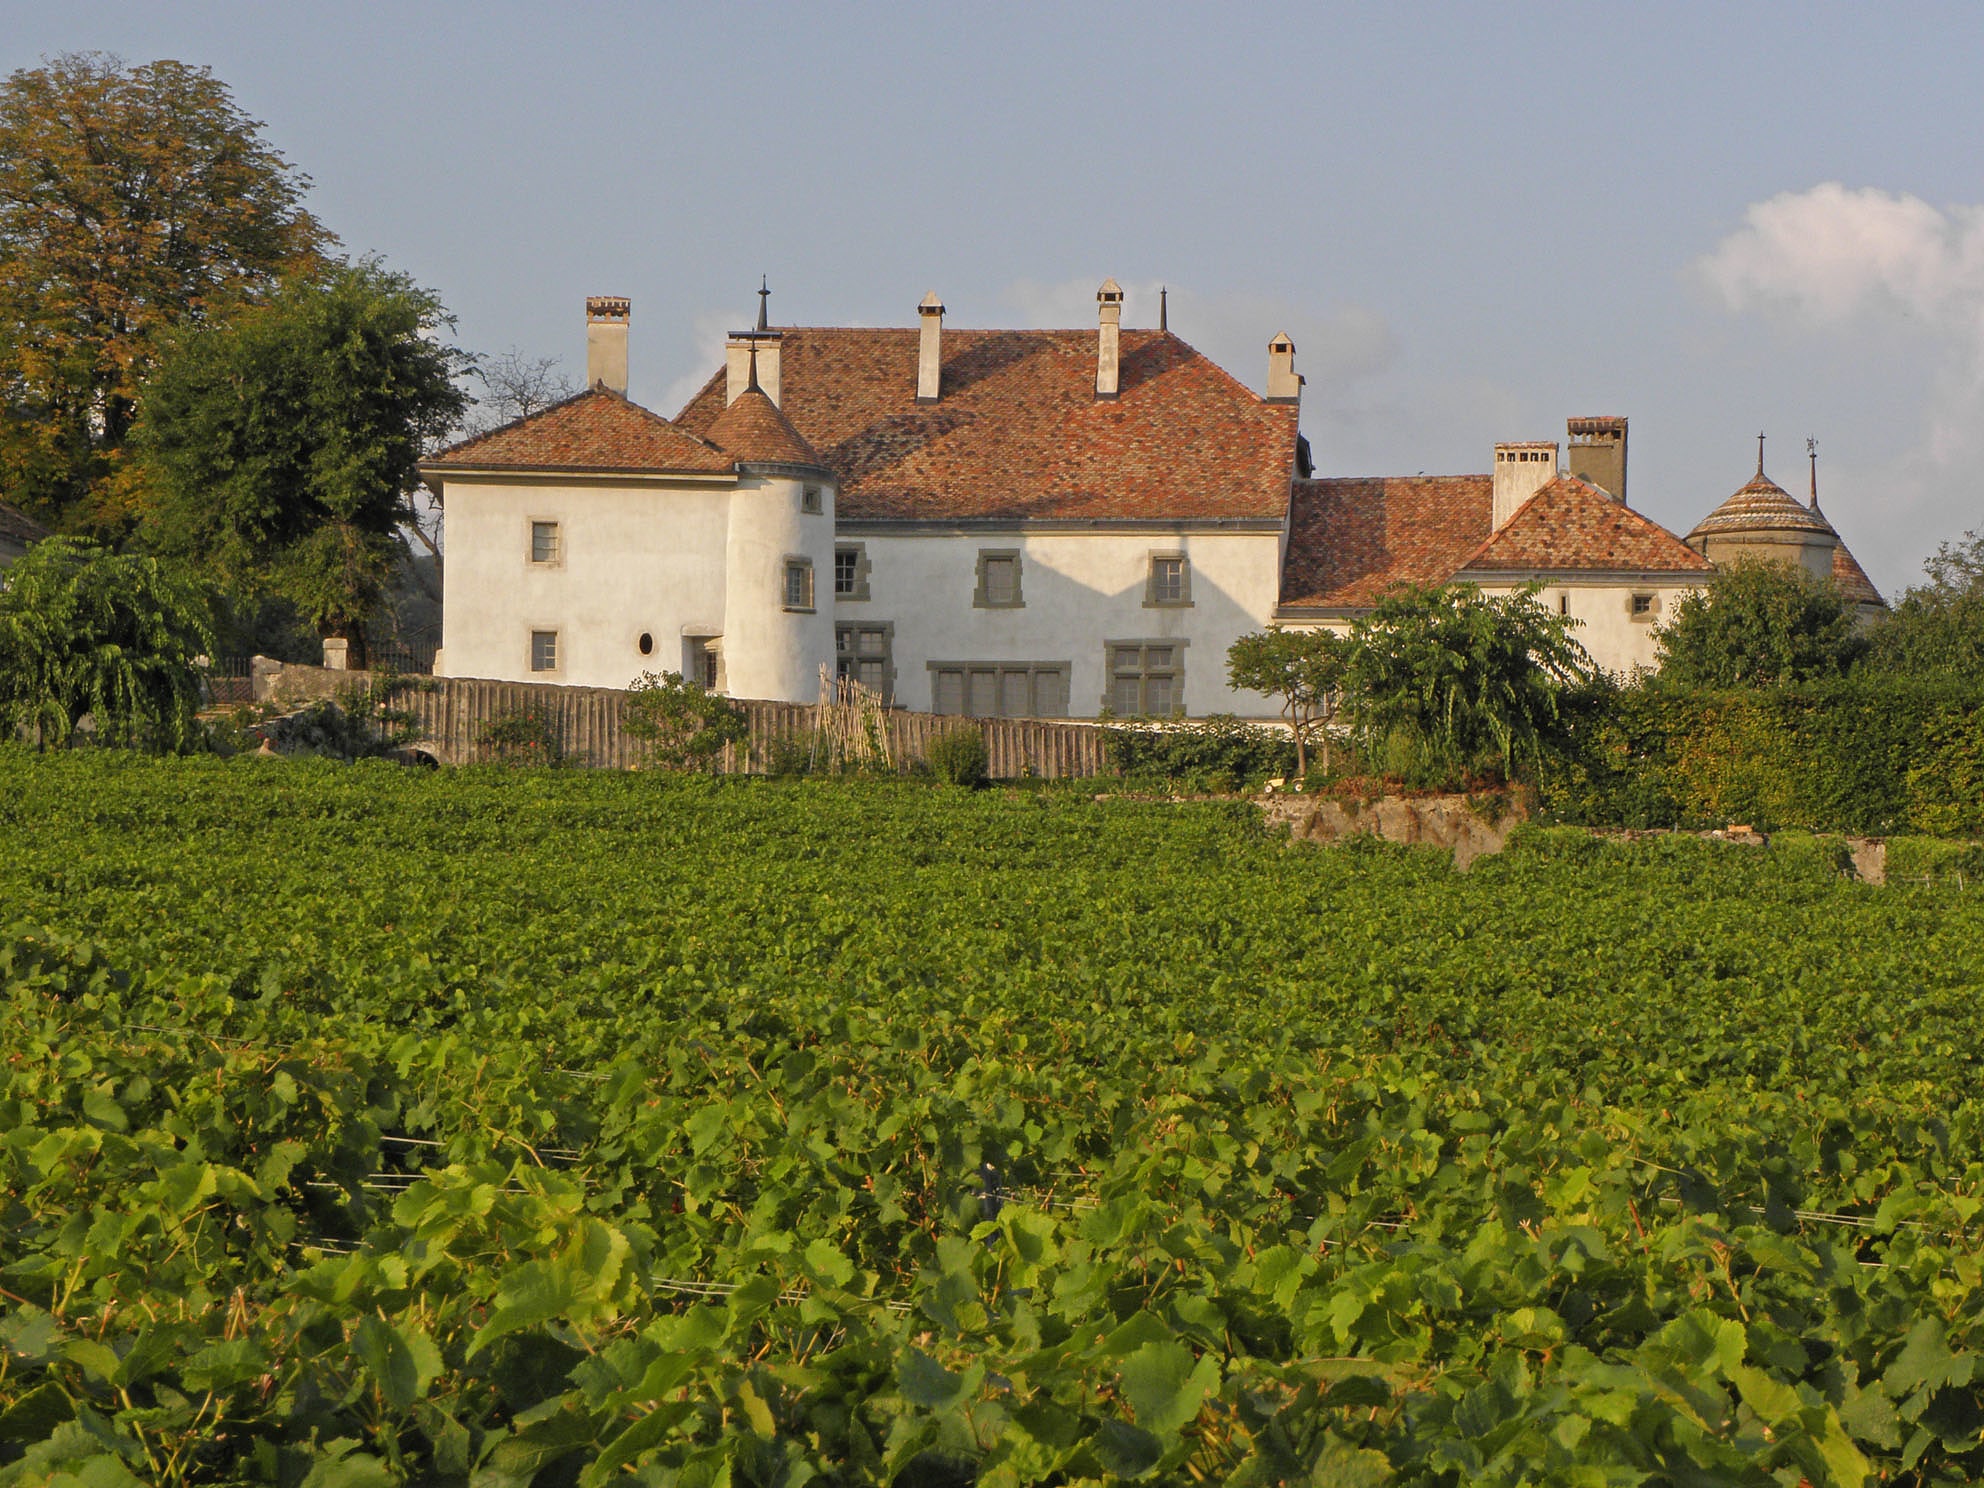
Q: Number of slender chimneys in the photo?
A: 3